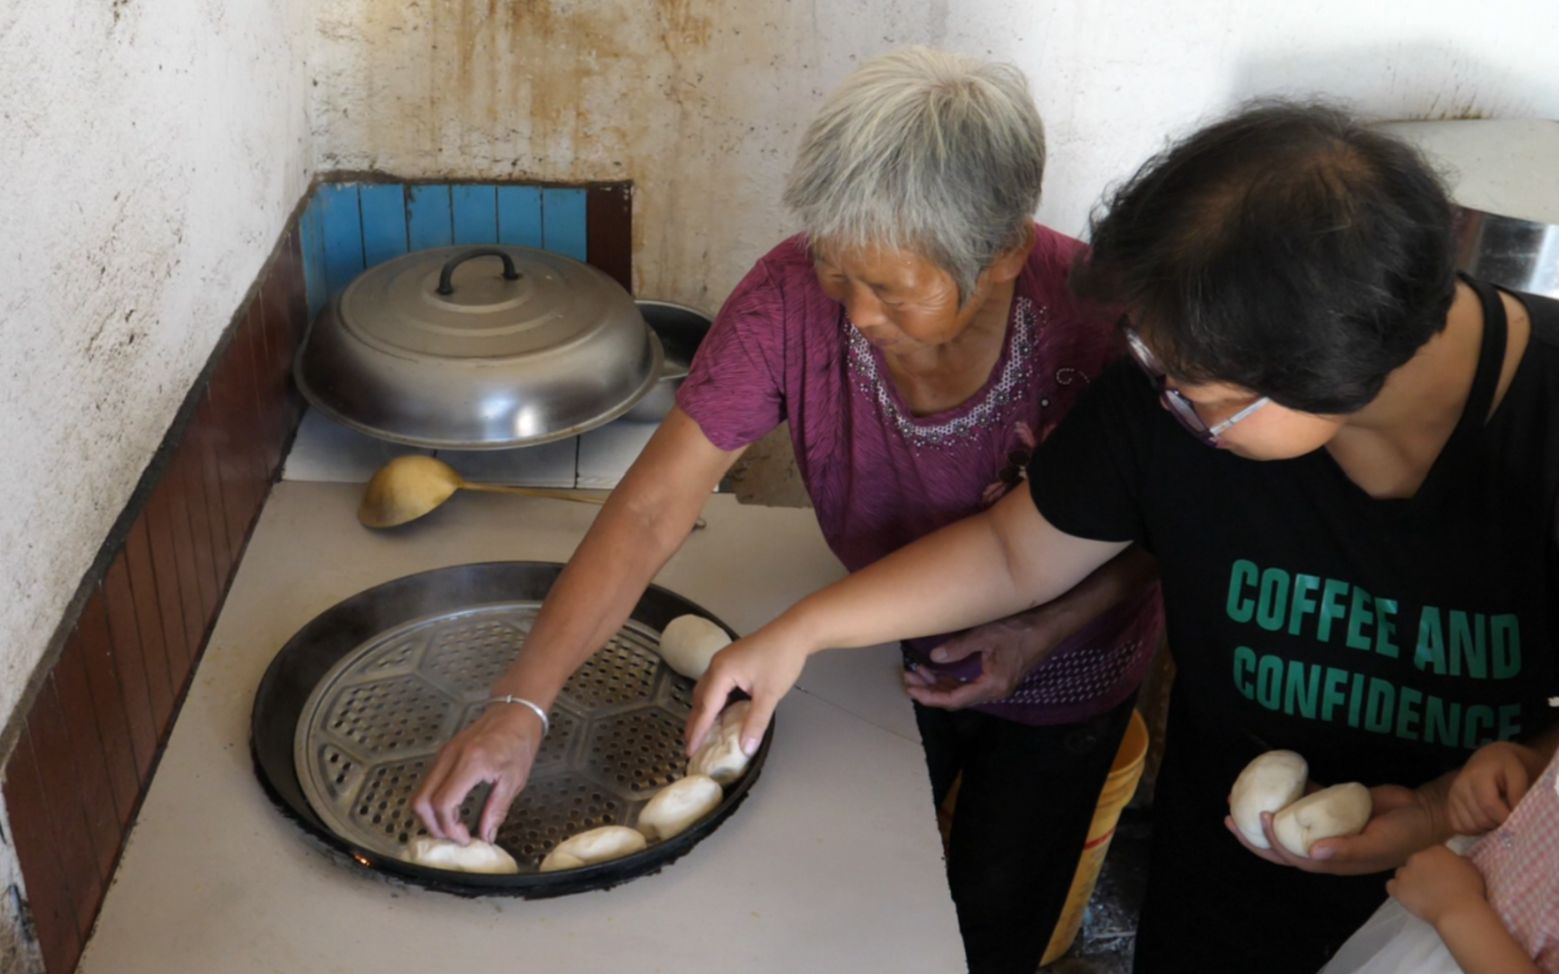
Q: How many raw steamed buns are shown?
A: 7